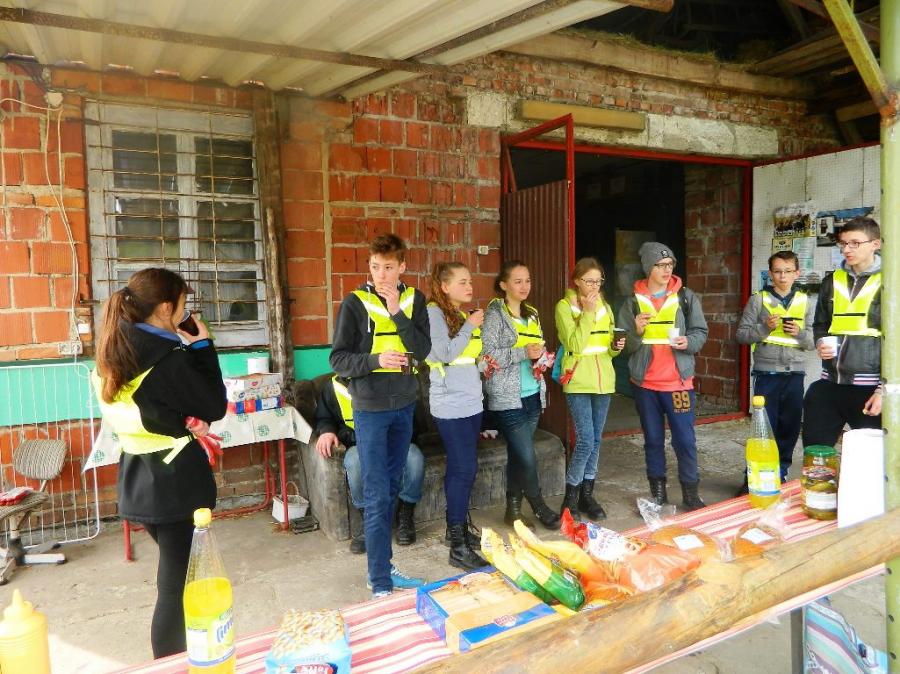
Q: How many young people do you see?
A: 9